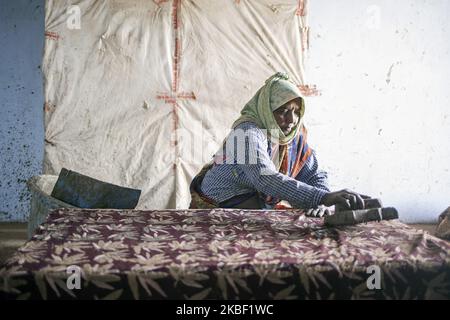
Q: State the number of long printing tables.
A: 1